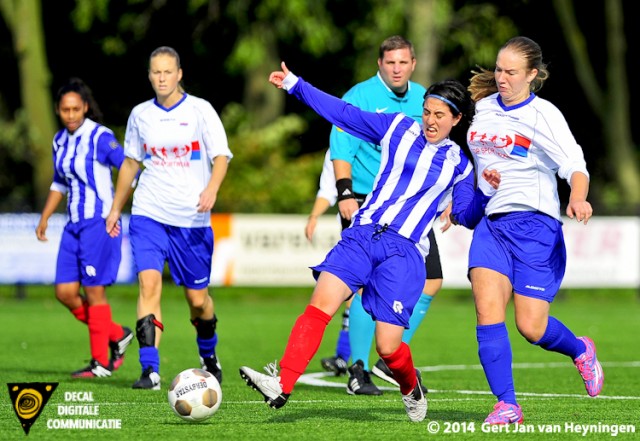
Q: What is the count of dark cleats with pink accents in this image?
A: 2